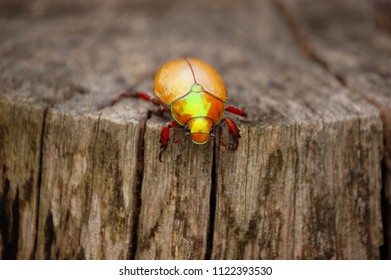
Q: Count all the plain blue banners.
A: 0